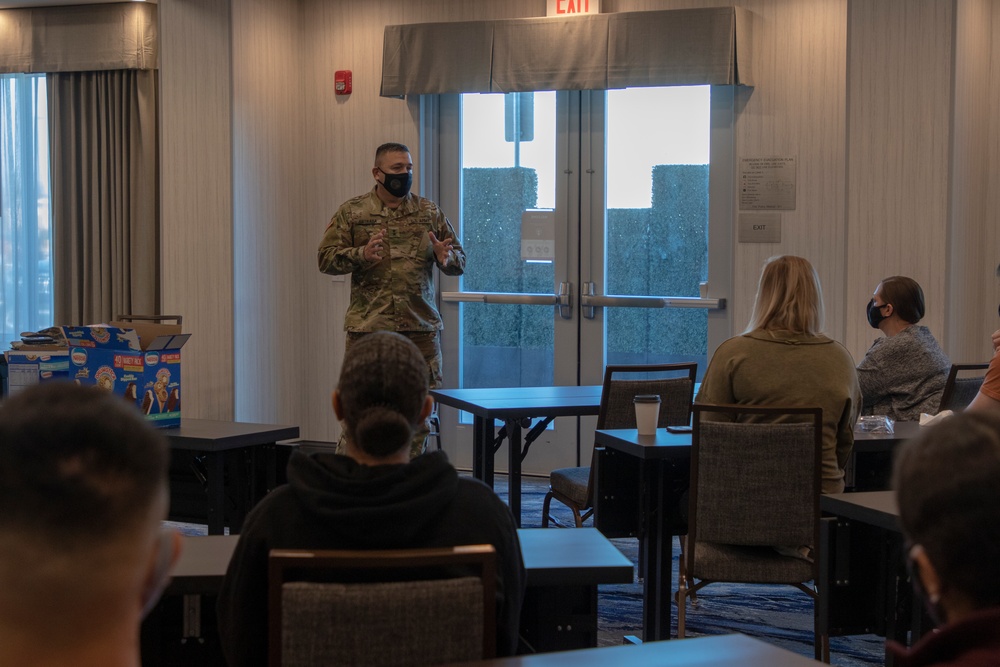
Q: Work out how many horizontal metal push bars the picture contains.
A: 2